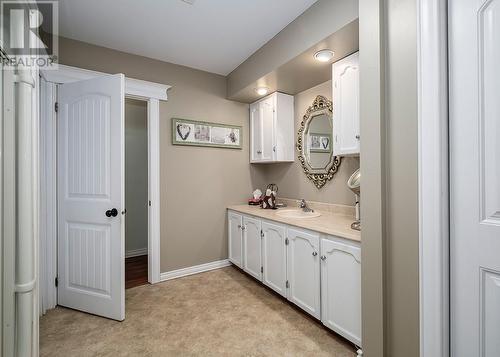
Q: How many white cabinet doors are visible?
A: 8